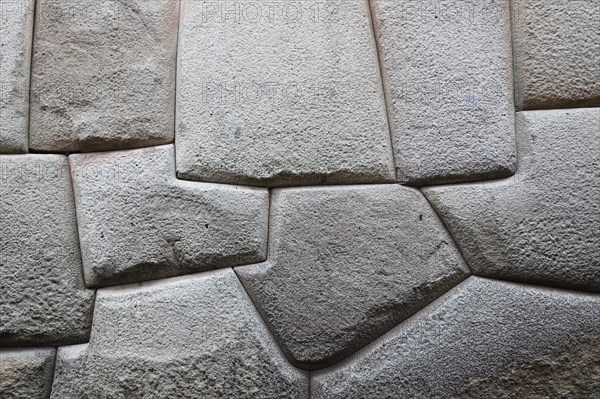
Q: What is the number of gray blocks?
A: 12